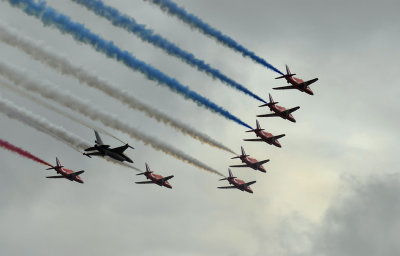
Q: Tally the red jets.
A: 7